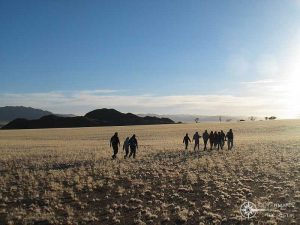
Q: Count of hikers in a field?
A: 11